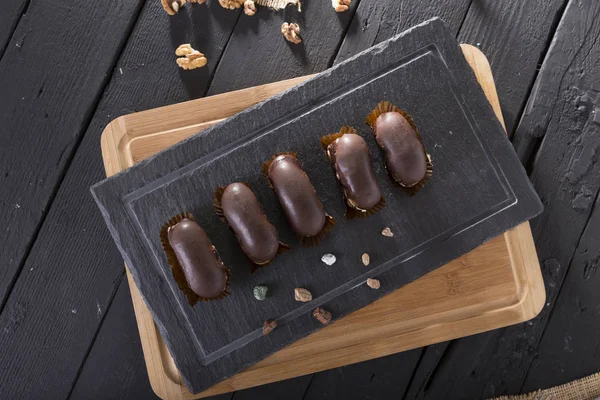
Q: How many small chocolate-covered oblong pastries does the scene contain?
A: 5